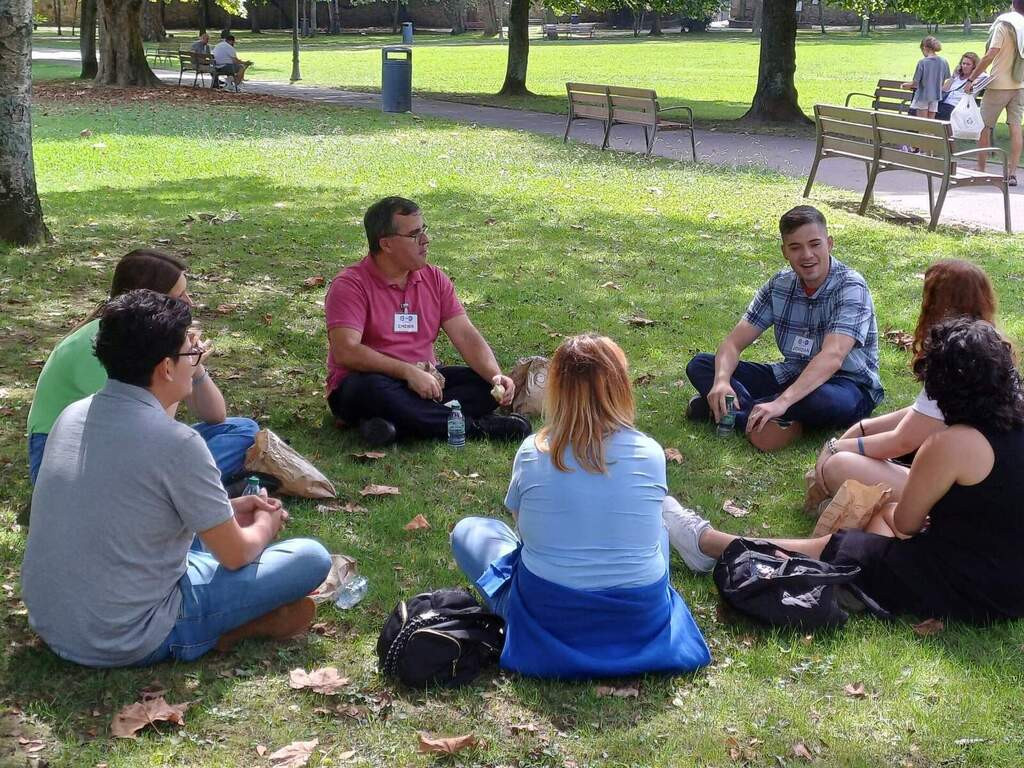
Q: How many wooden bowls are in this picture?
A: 0